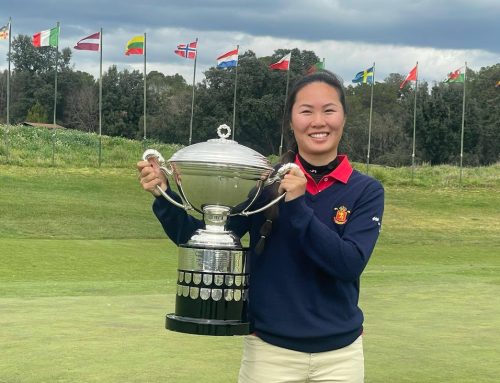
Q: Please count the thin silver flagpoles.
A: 11